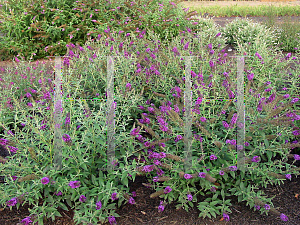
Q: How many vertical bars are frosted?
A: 4